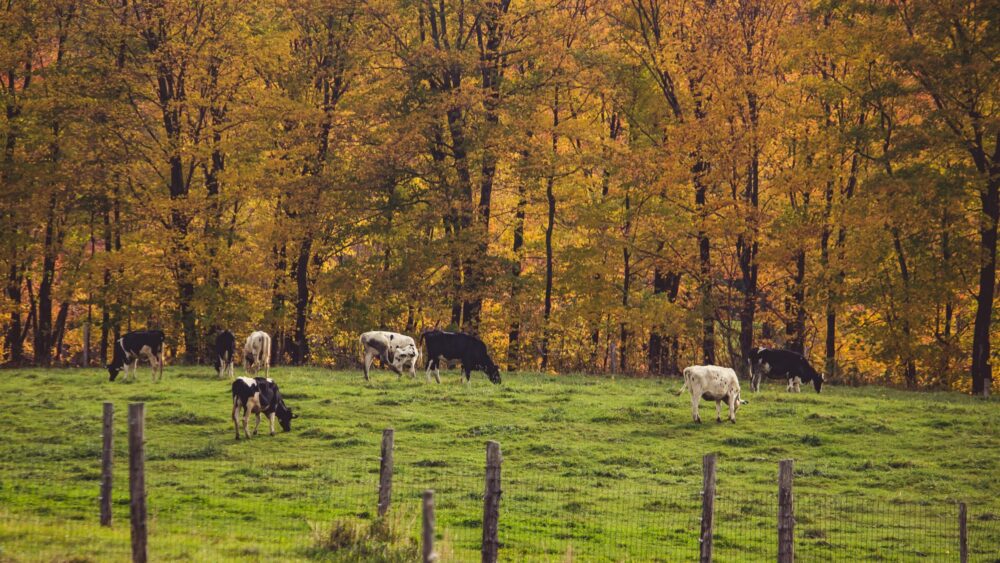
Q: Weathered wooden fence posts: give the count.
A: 8